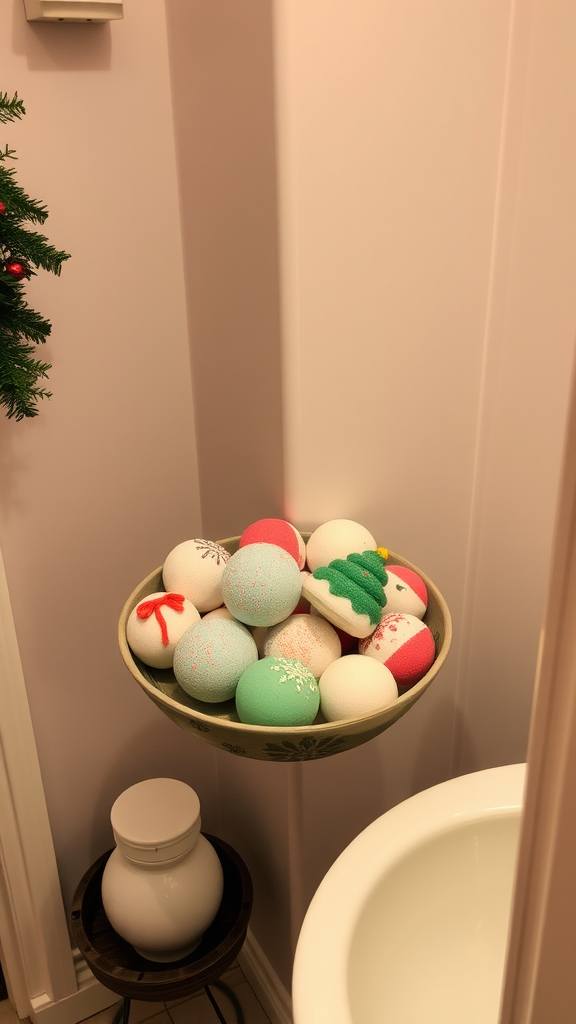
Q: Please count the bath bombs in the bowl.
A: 12